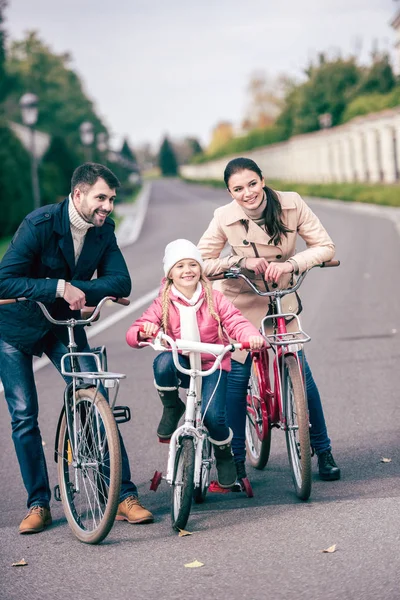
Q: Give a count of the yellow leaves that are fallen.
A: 5